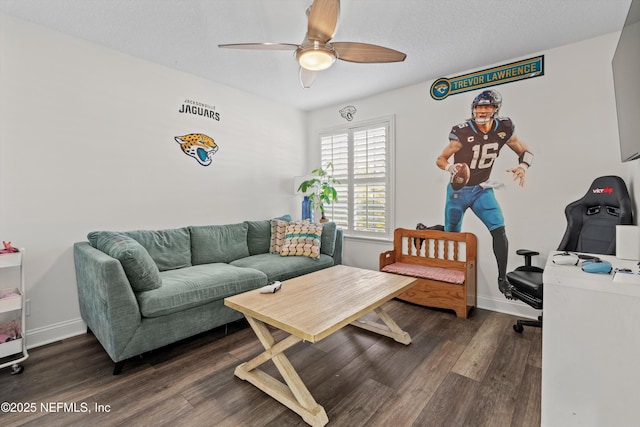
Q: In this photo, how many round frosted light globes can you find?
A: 1